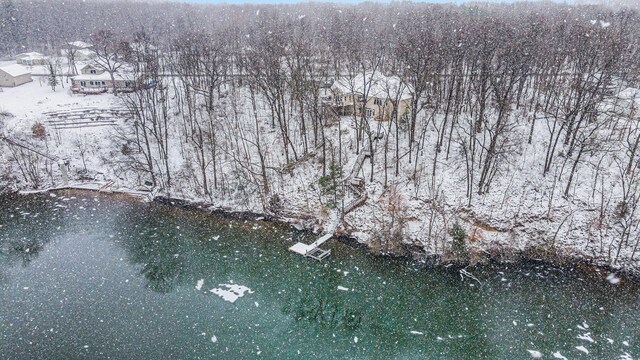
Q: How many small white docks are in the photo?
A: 1